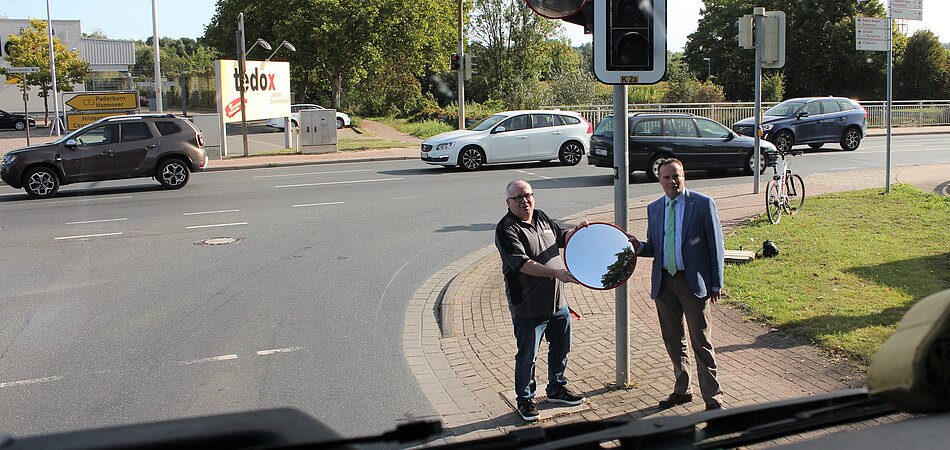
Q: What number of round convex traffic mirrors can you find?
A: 2